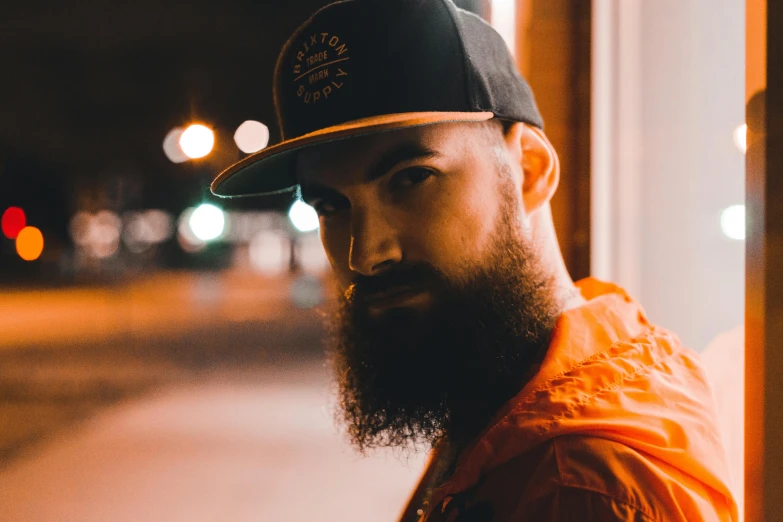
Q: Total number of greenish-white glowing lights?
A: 3